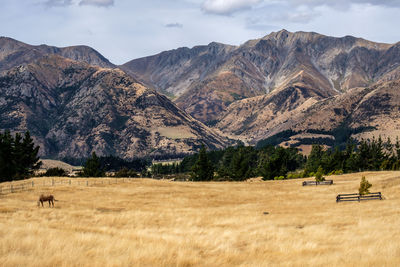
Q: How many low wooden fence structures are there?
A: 2